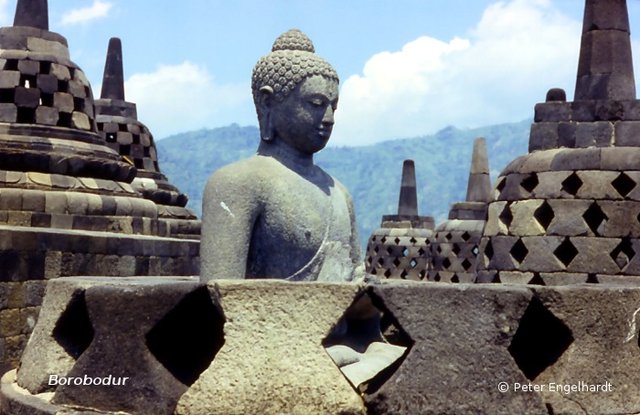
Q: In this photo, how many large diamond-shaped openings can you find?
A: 4